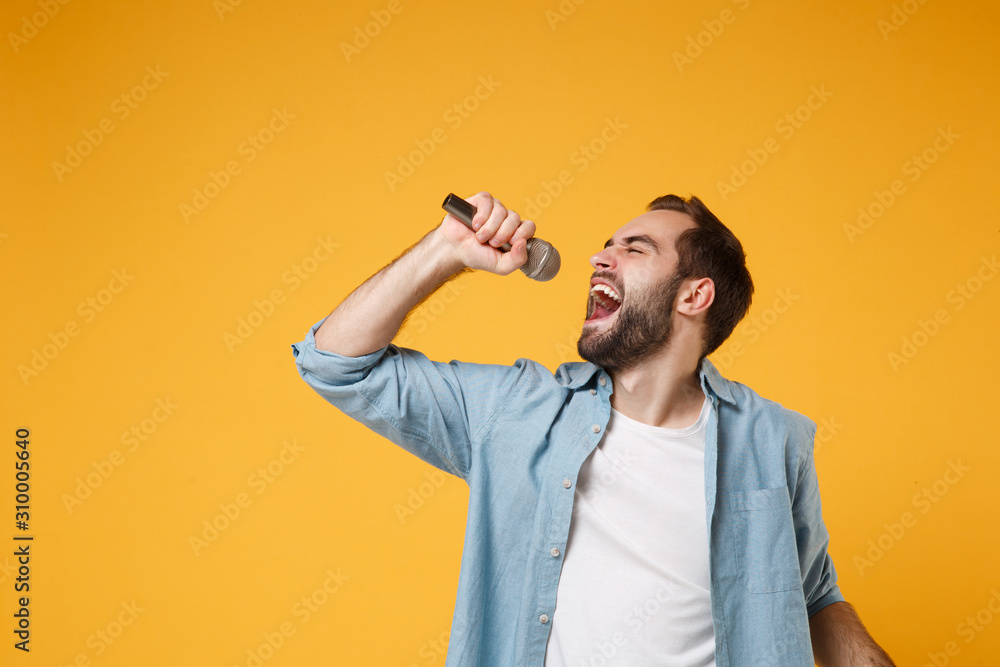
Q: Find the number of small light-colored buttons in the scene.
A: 6